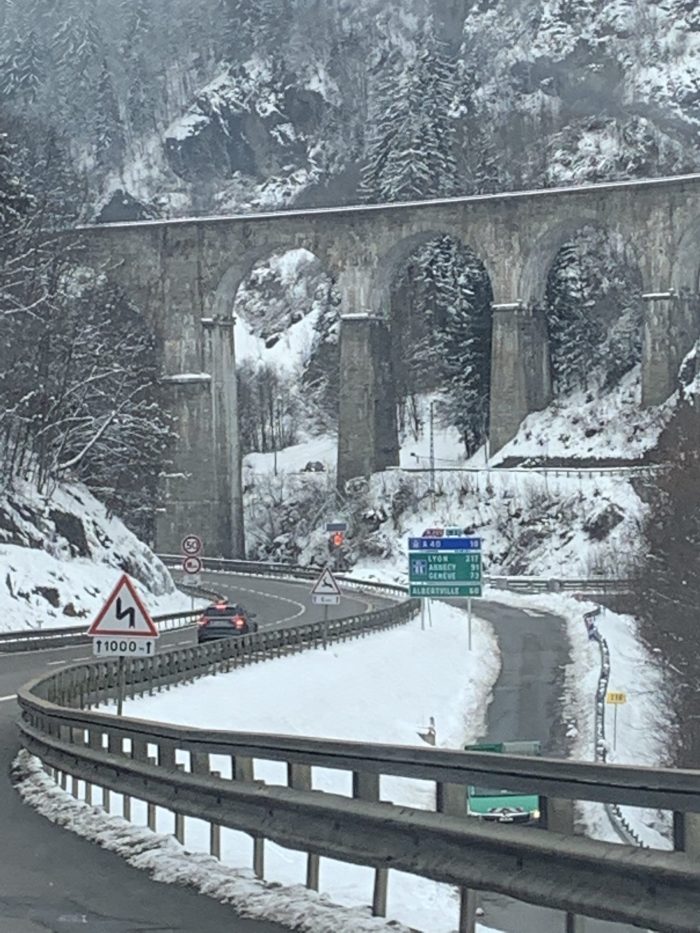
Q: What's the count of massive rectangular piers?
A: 4